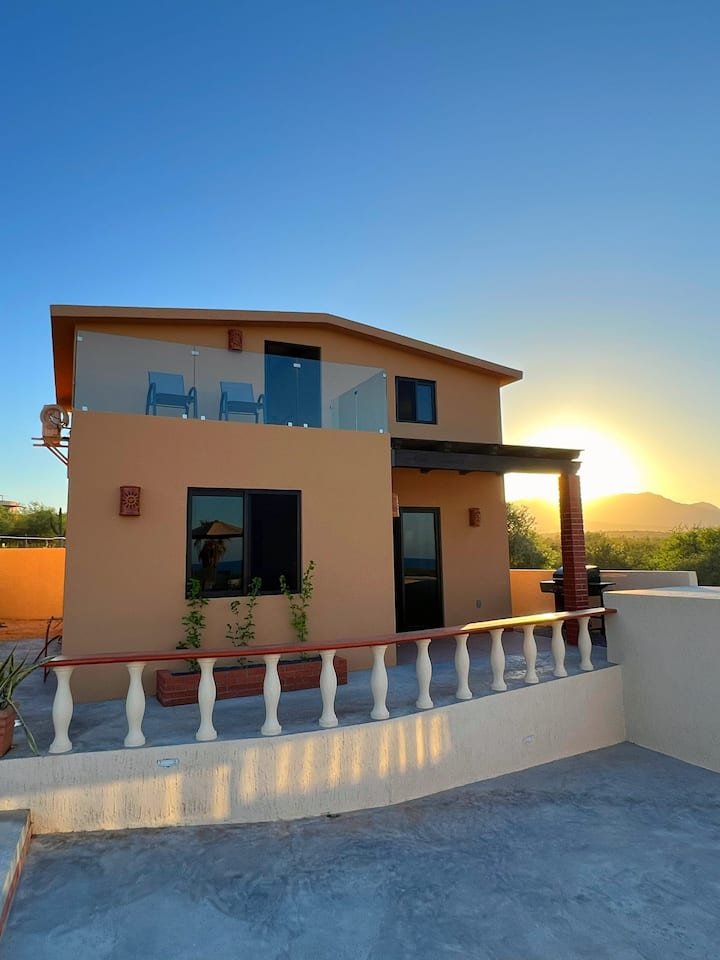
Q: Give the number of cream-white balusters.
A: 12